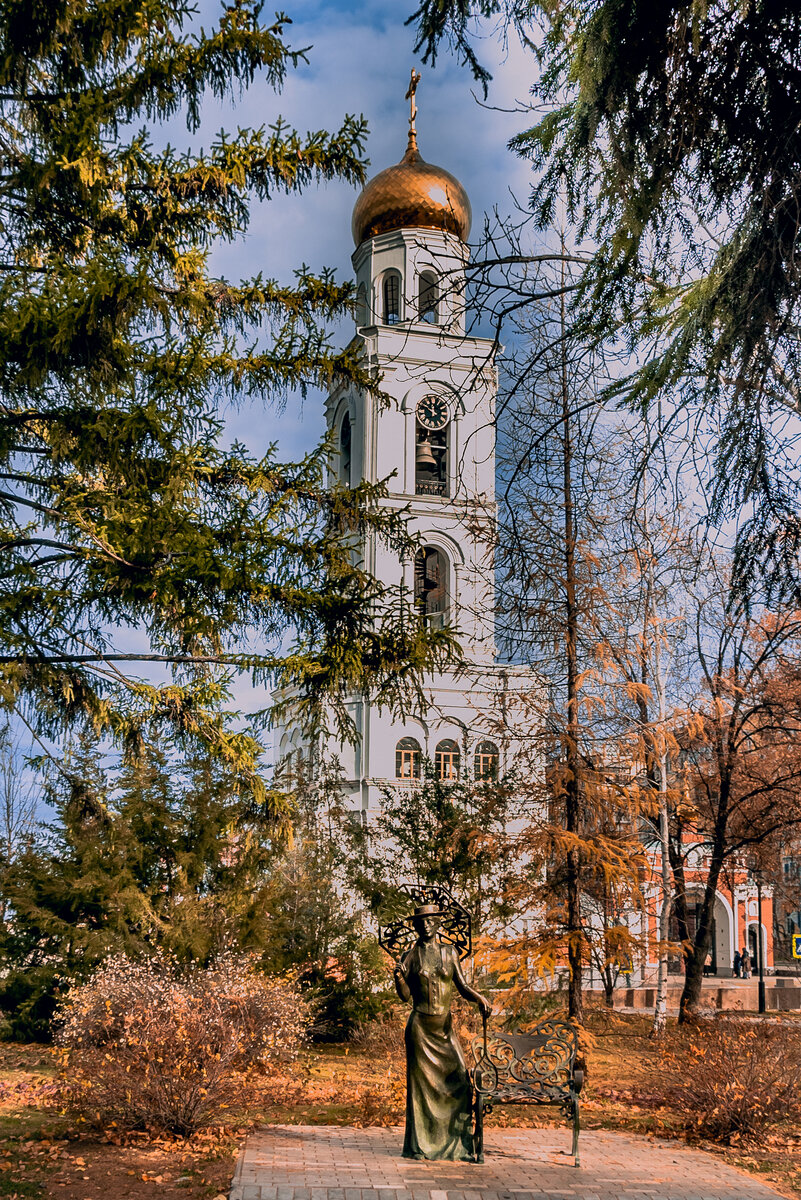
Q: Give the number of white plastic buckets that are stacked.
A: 0